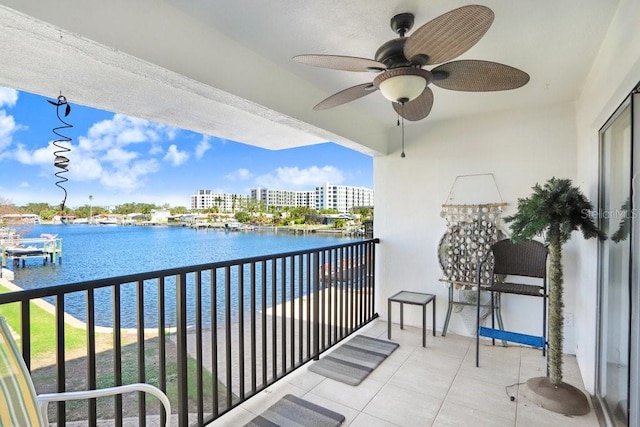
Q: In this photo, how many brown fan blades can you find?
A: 5